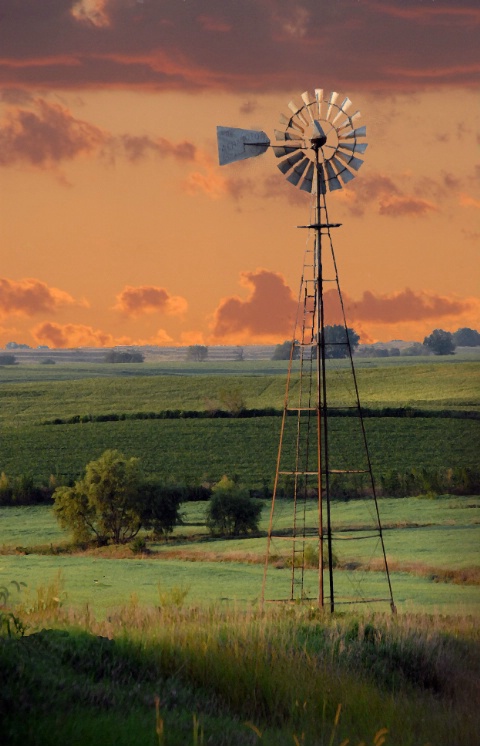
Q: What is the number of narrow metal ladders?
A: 1